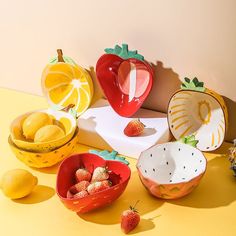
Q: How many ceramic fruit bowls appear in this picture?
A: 7